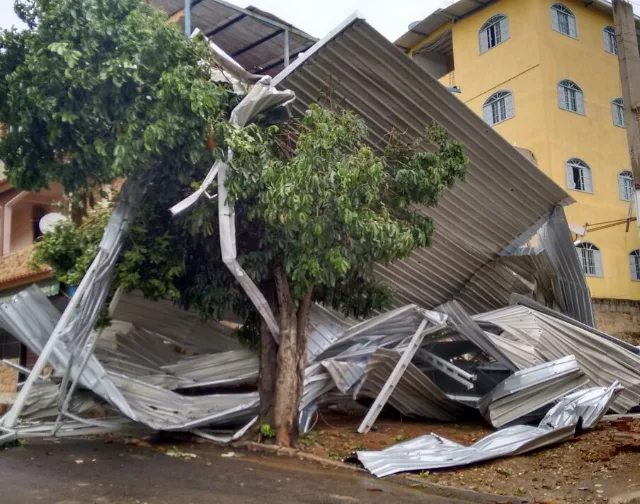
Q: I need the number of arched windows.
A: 10